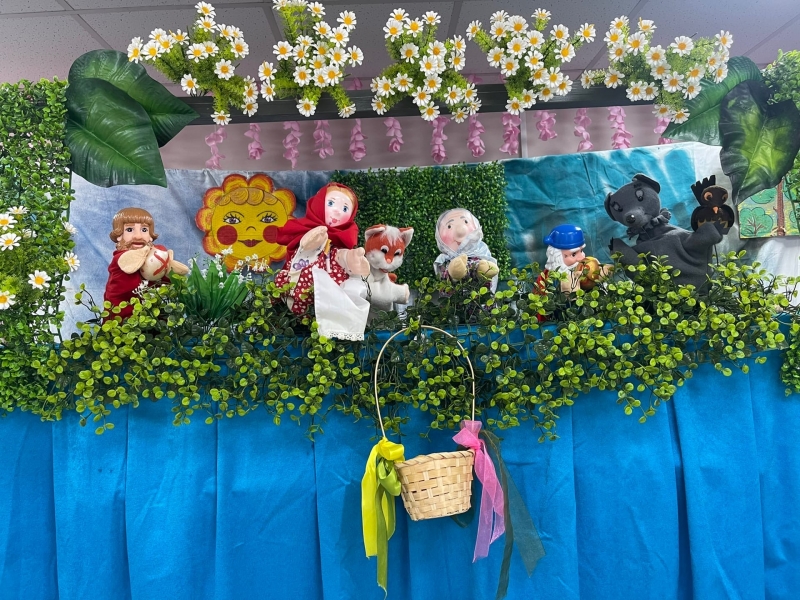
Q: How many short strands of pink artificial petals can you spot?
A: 13